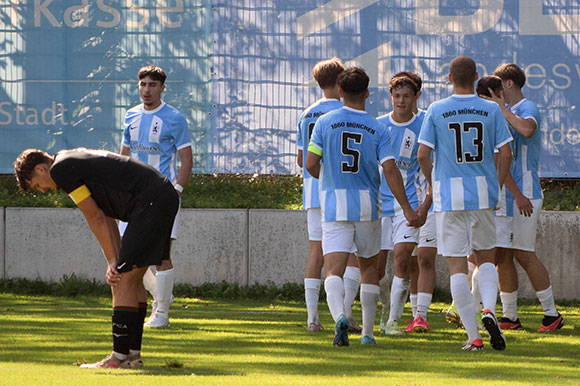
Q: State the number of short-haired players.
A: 9